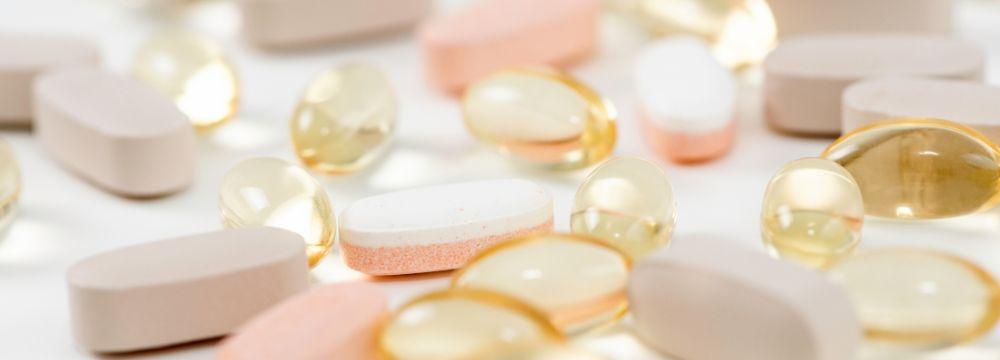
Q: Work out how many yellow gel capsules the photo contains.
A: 12